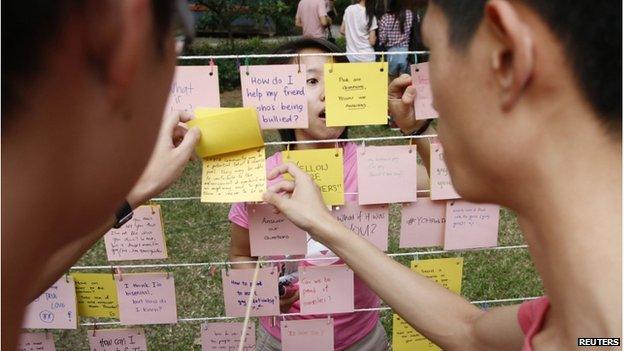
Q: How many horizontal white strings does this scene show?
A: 5